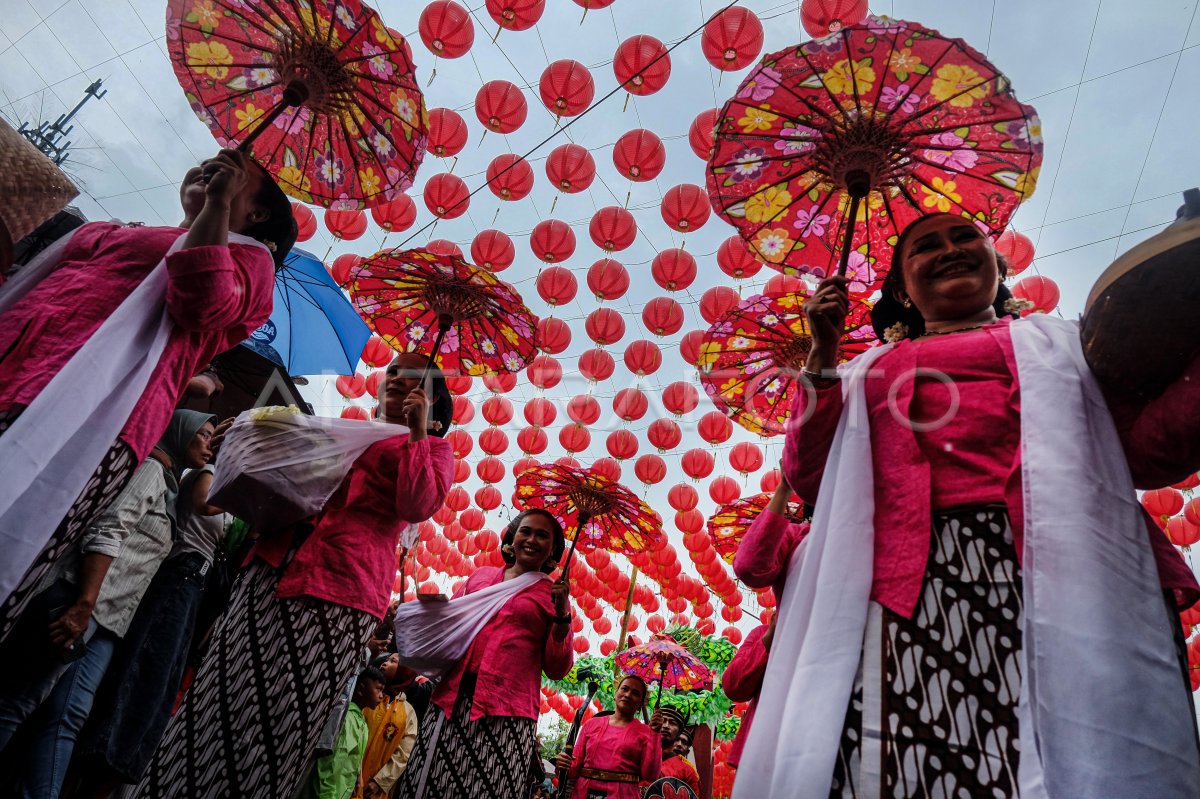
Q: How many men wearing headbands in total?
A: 2